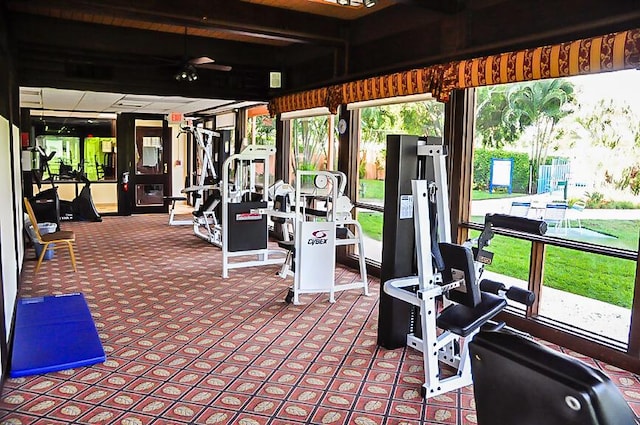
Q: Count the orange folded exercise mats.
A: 0